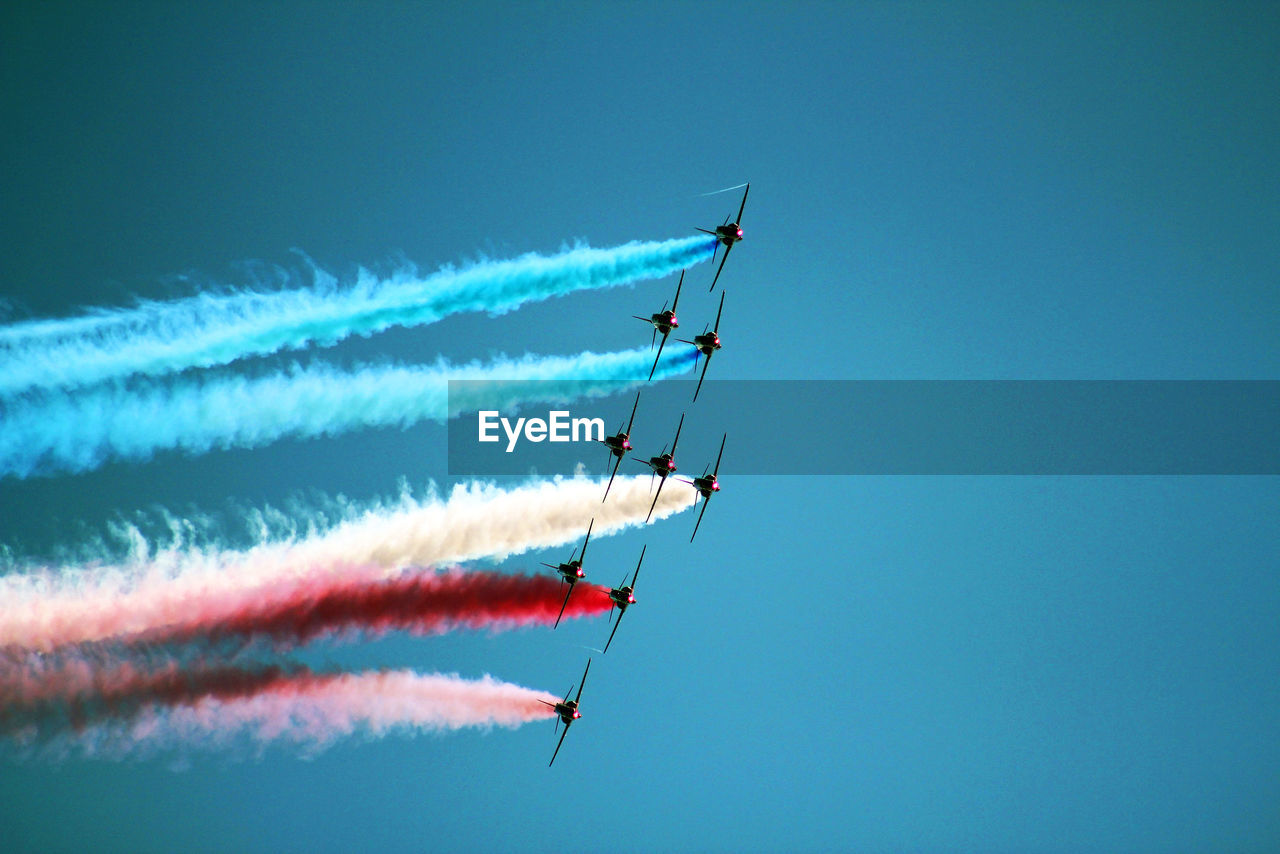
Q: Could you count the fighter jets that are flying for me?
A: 9